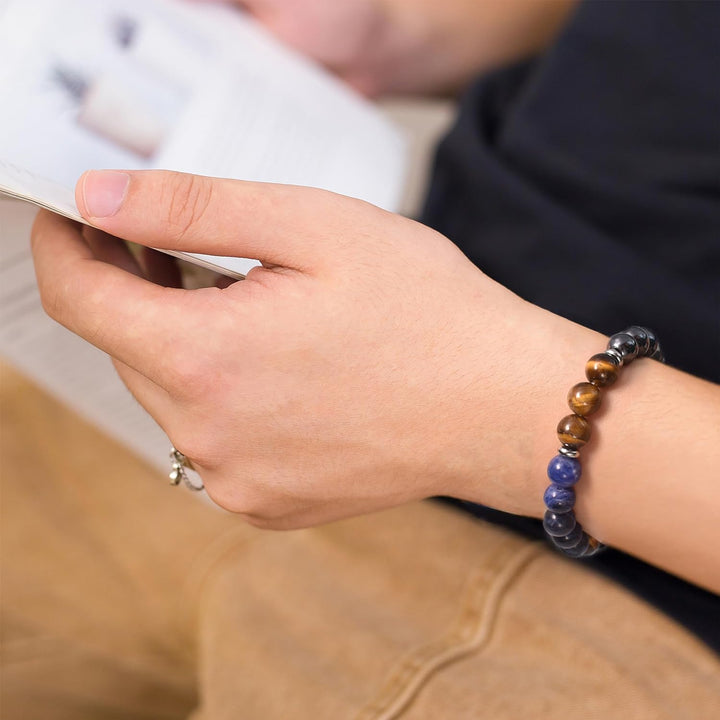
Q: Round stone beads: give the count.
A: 13